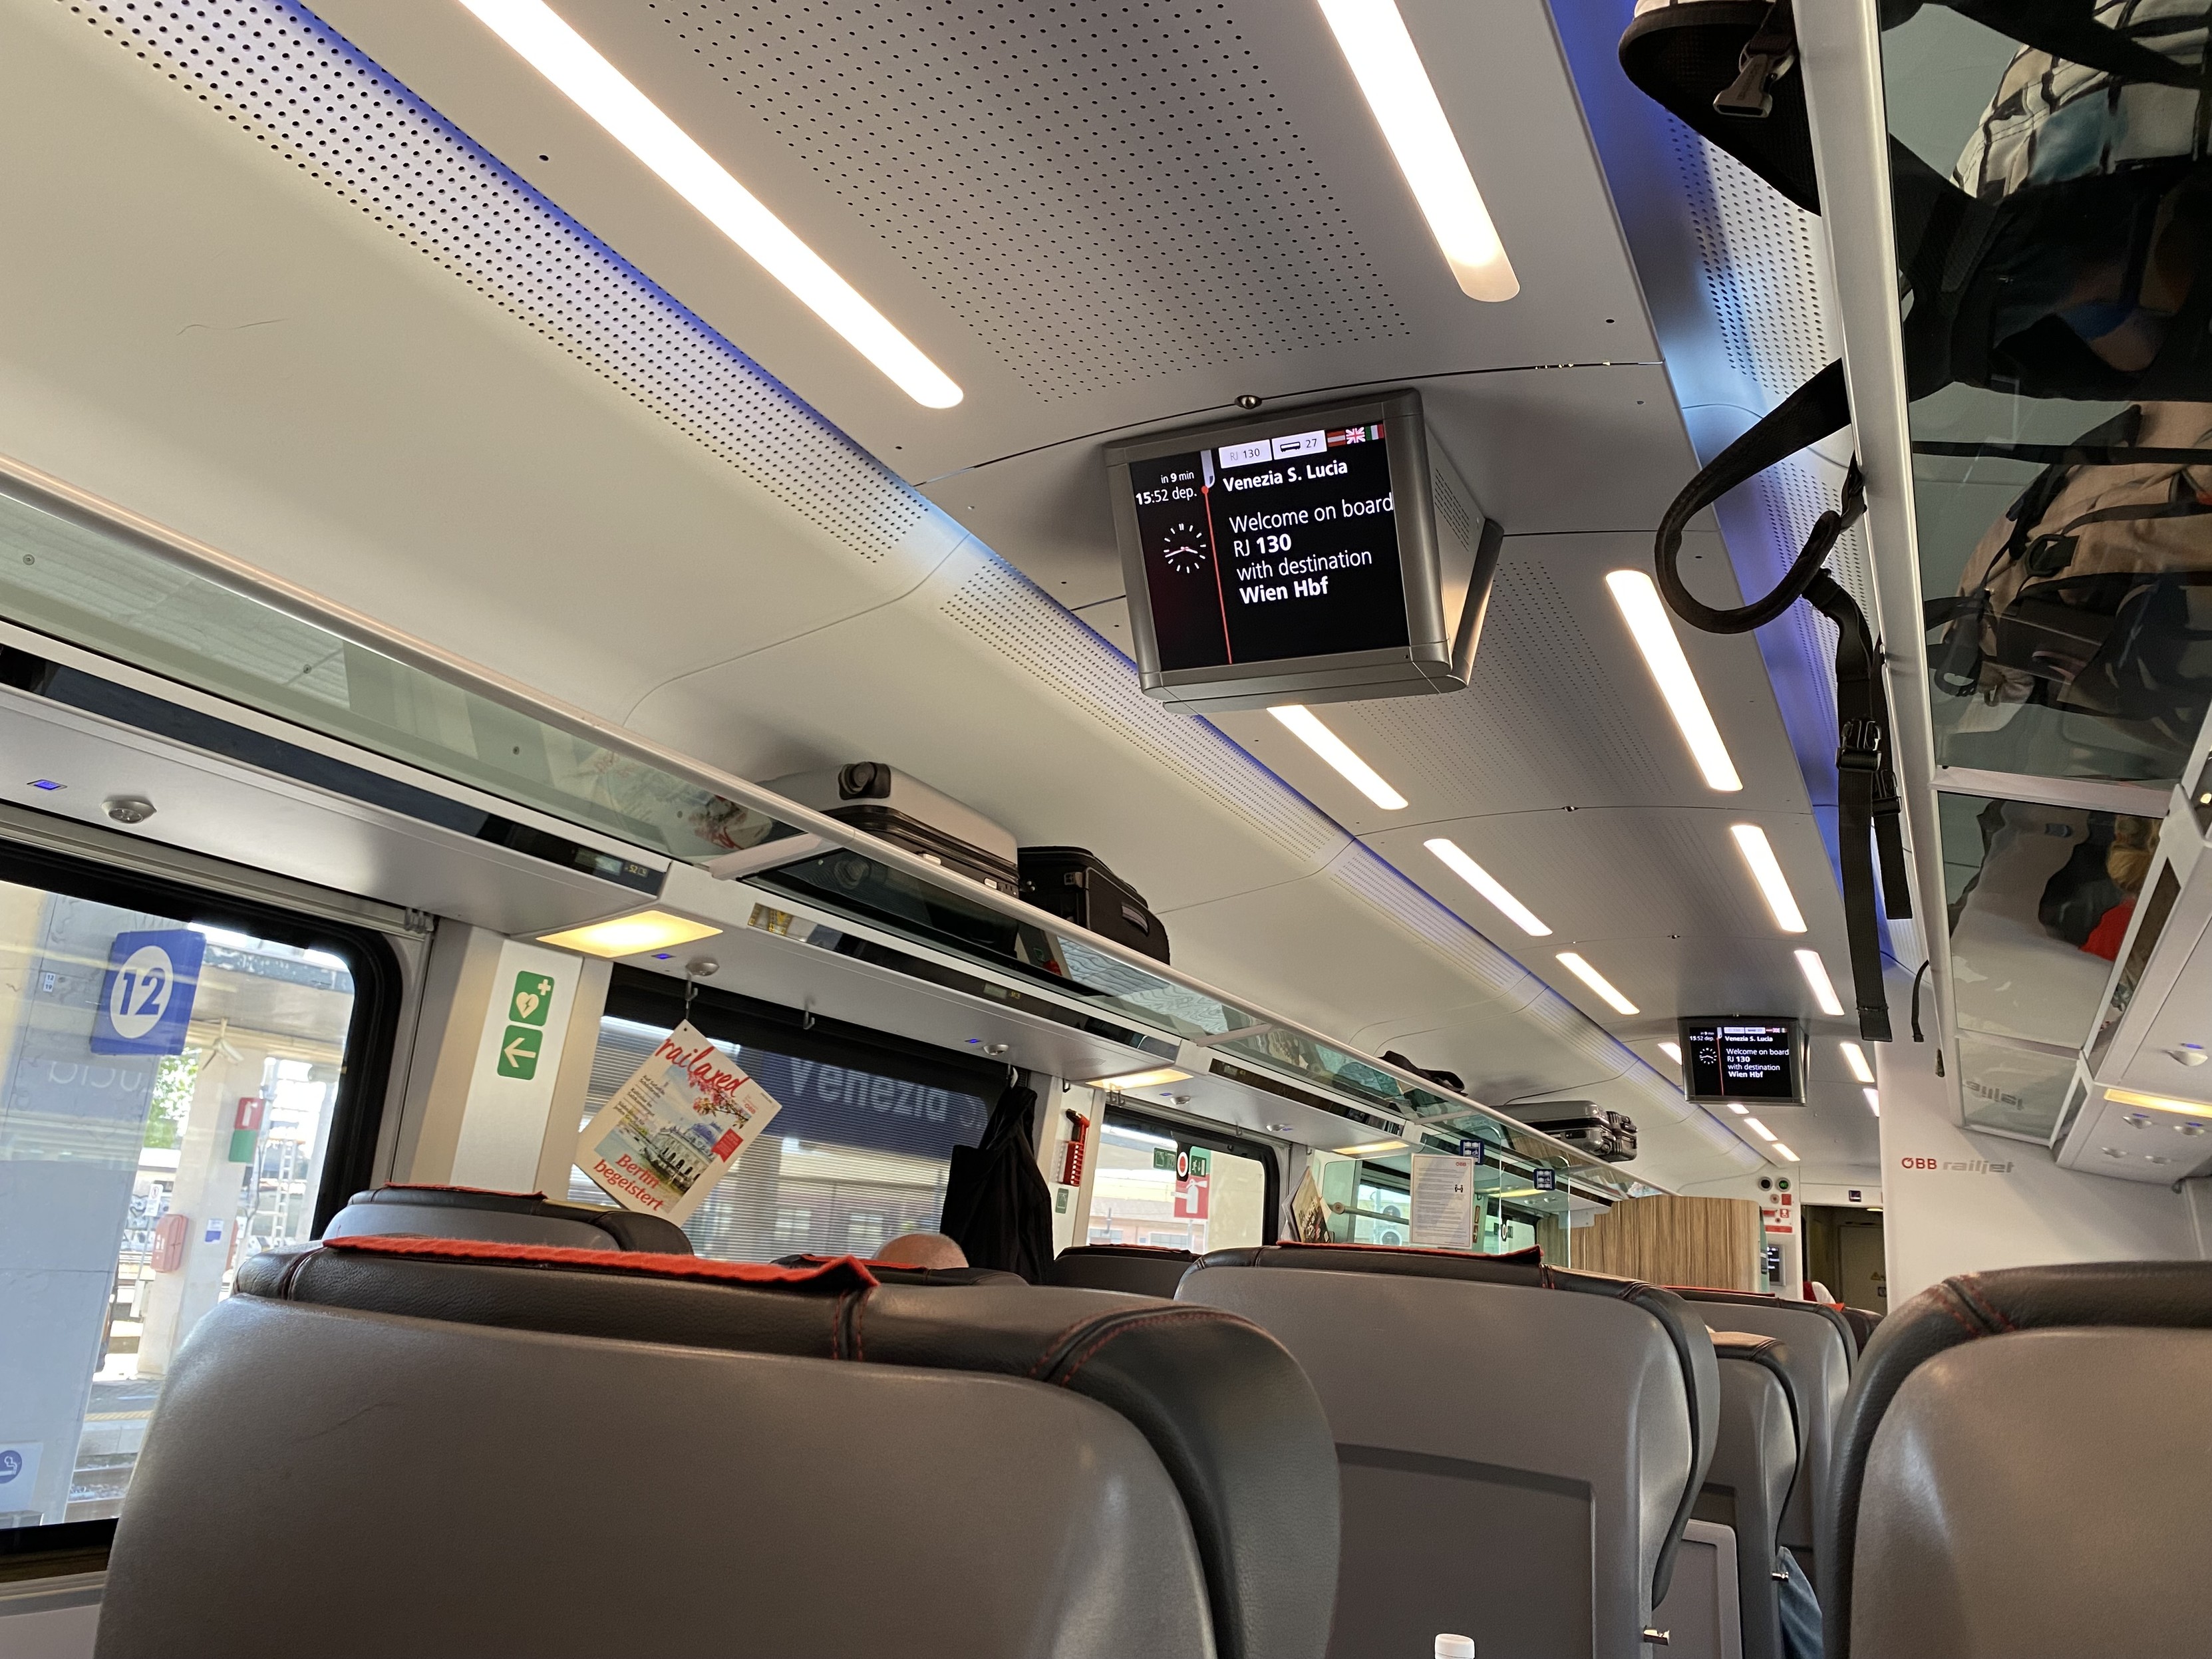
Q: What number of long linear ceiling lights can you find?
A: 14